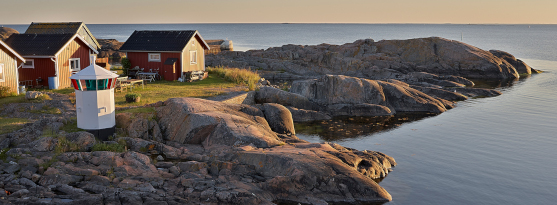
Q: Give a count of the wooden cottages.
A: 4